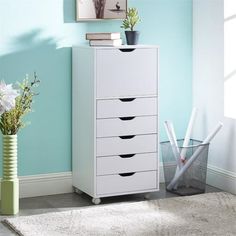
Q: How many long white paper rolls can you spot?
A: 3